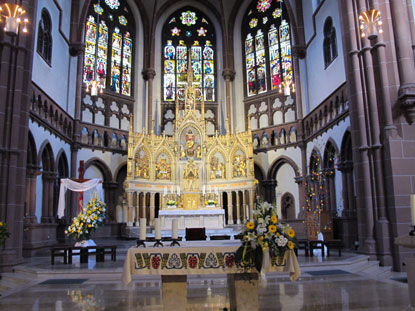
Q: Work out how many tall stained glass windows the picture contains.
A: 3